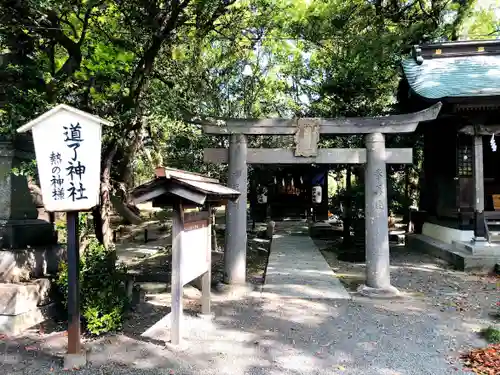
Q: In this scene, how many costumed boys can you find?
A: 0